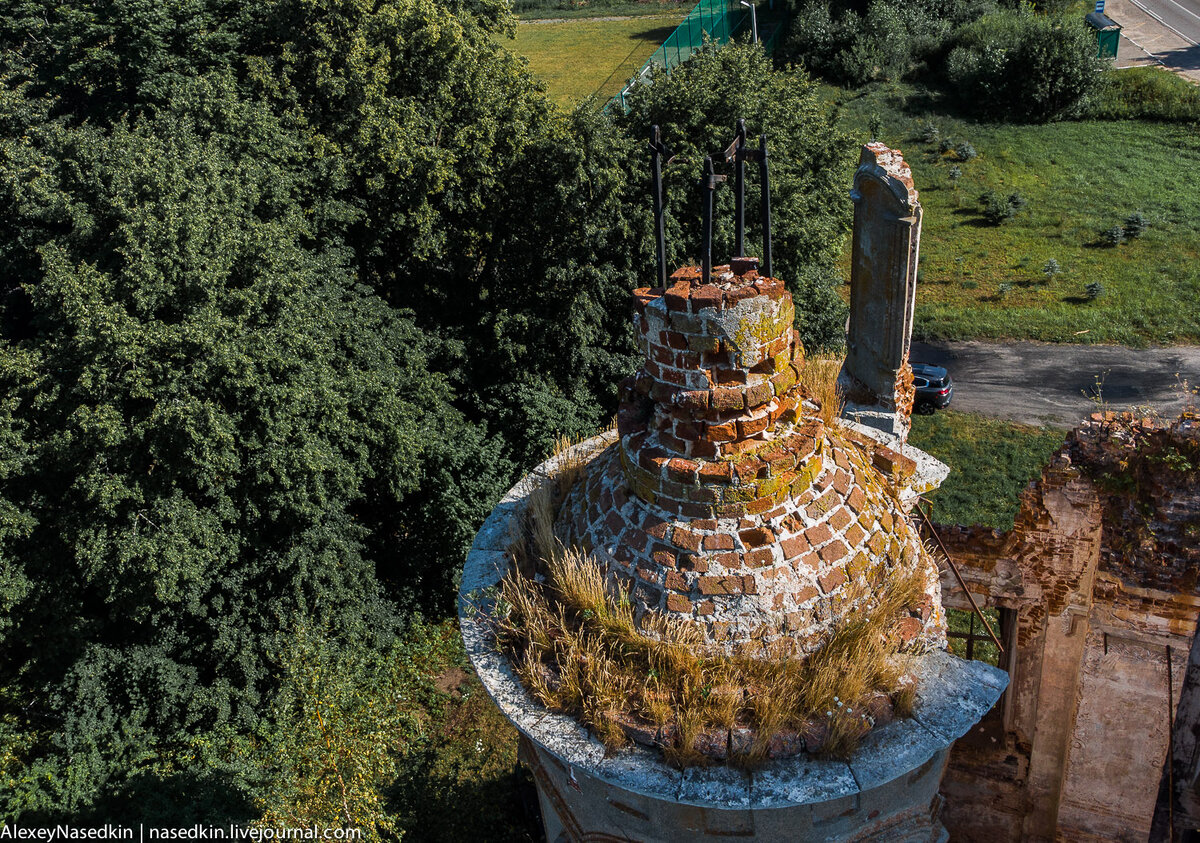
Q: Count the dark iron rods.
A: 4